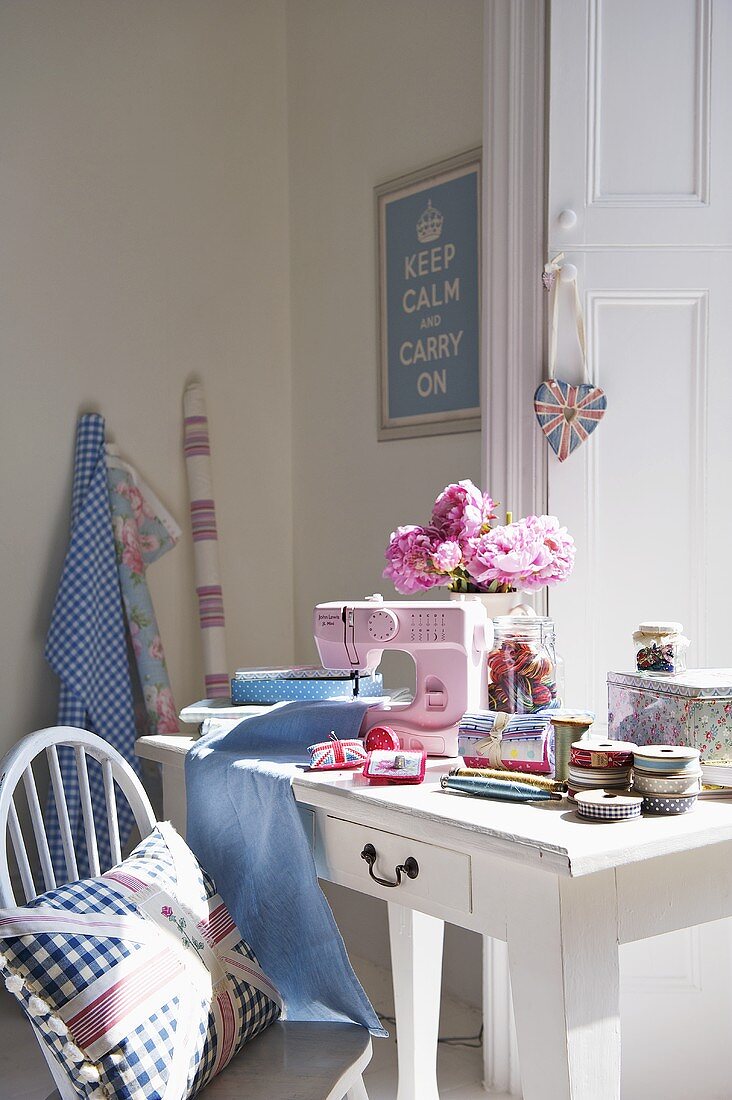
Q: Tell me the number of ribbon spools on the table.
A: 7